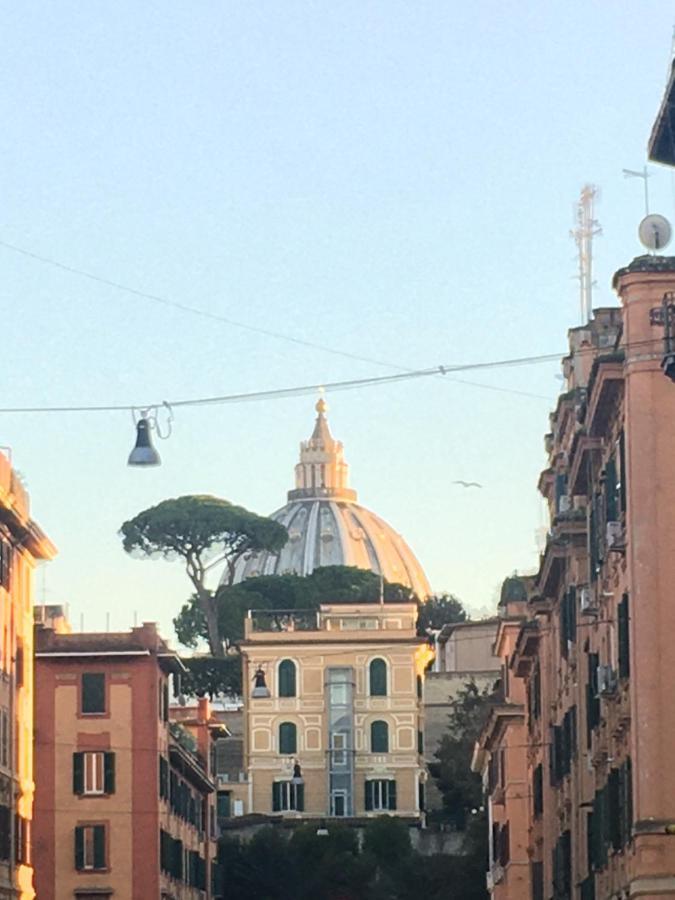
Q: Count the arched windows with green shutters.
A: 4